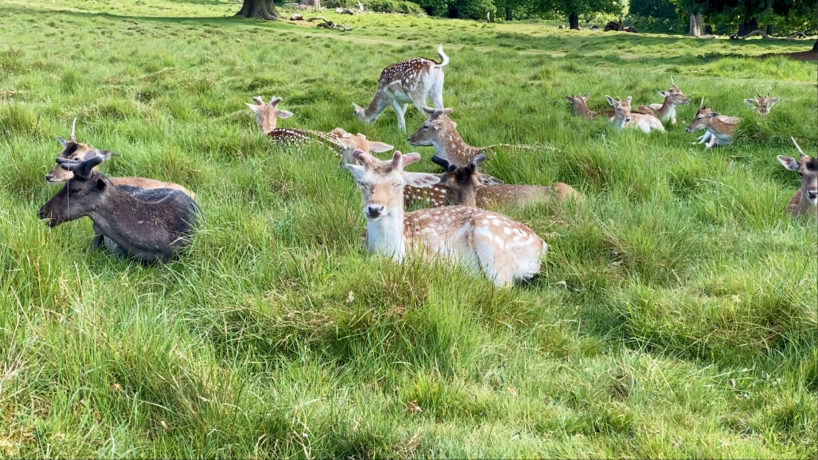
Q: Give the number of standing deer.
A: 1